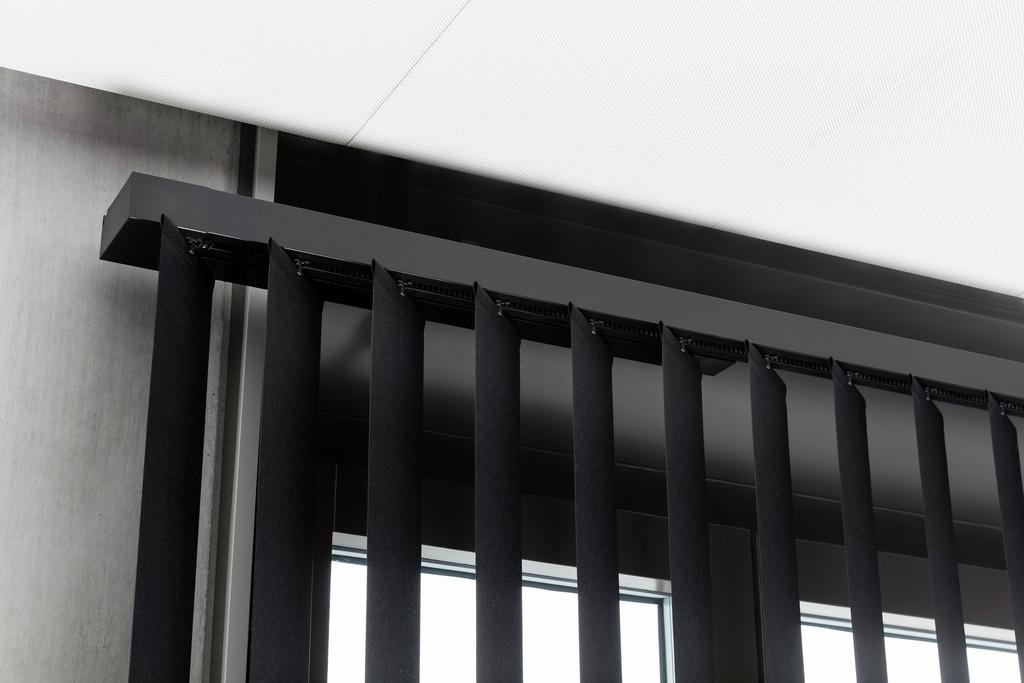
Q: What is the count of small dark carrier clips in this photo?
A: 10